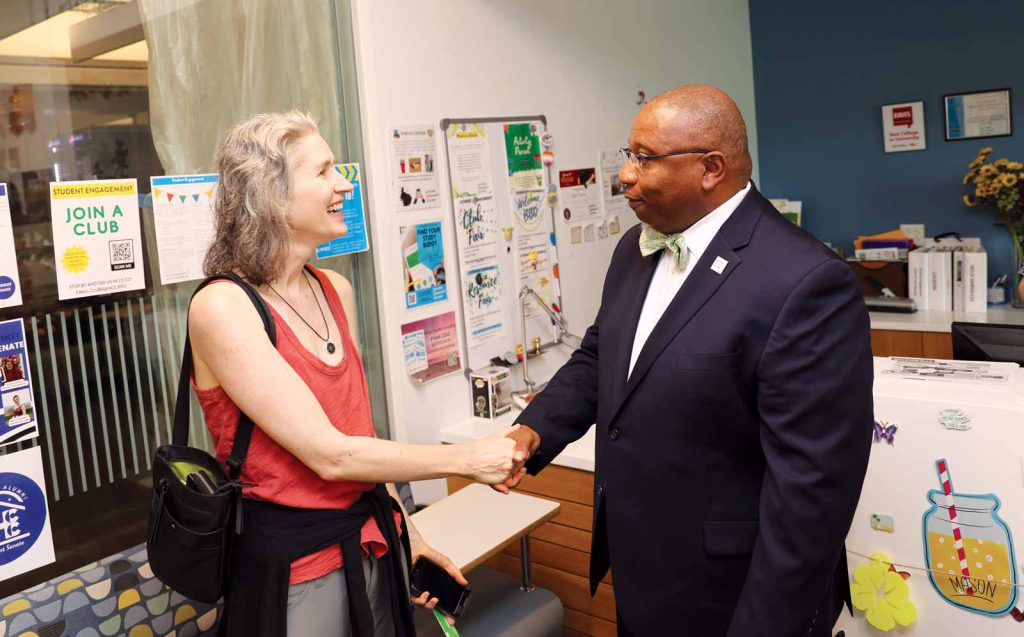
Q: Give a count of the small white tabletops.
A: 1